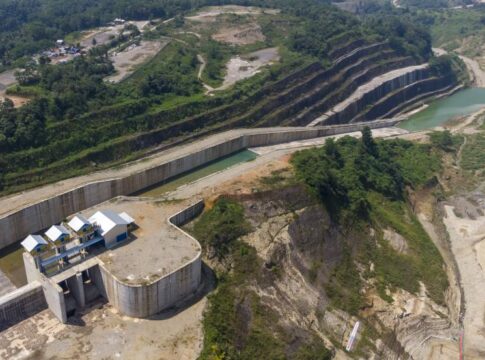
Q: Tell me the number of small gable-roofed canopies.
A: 3